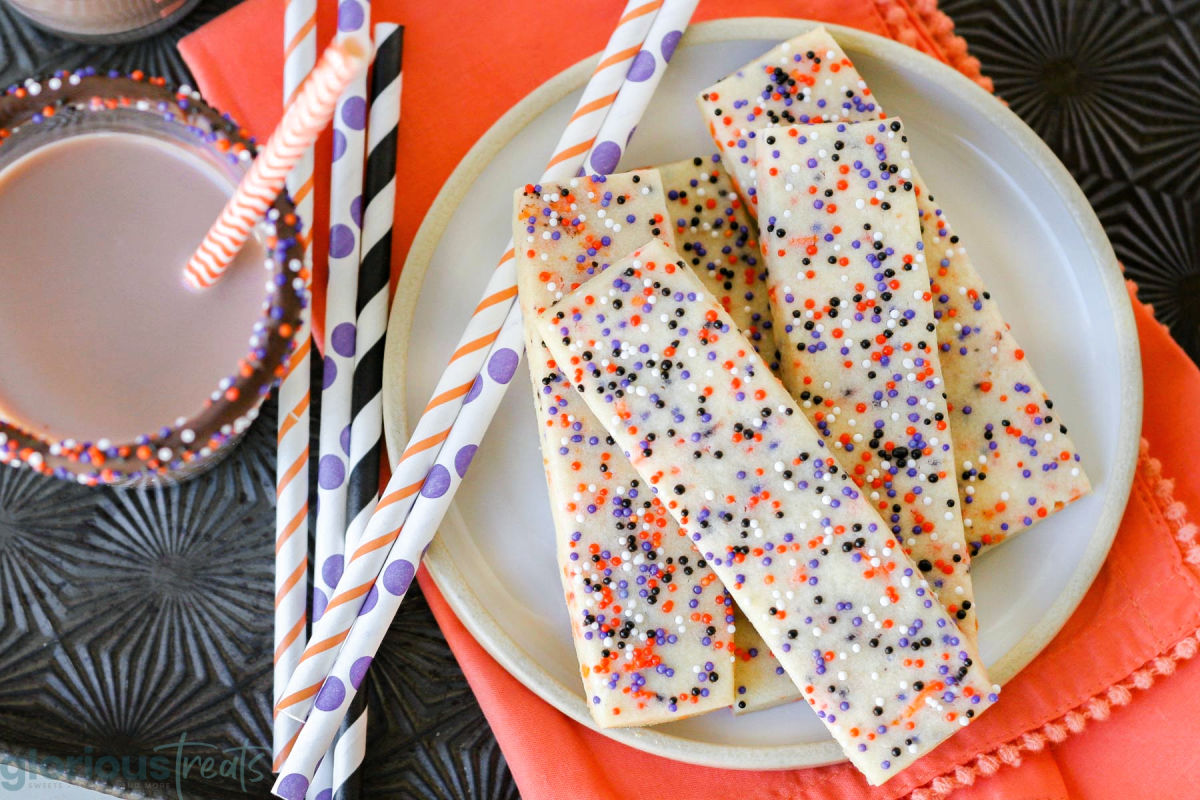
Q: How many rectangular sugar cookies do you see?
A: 5